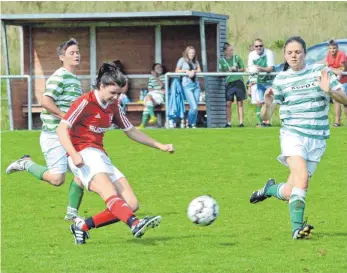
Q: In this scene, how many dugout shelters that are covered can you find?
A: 1